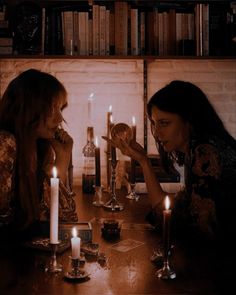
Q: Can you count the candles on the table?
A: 8